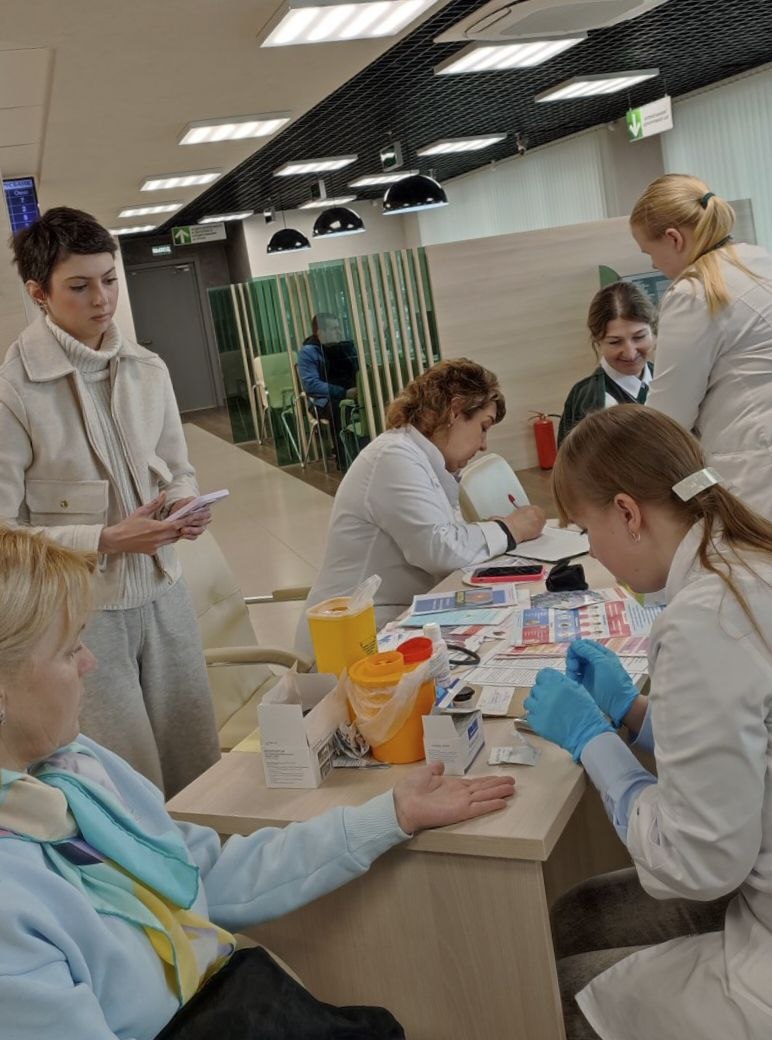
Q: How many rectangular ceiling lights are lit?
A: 12